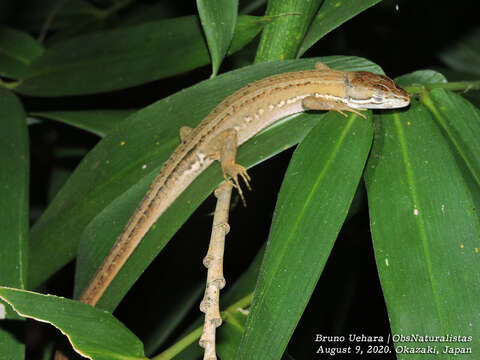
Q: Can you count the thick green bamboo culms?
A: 1